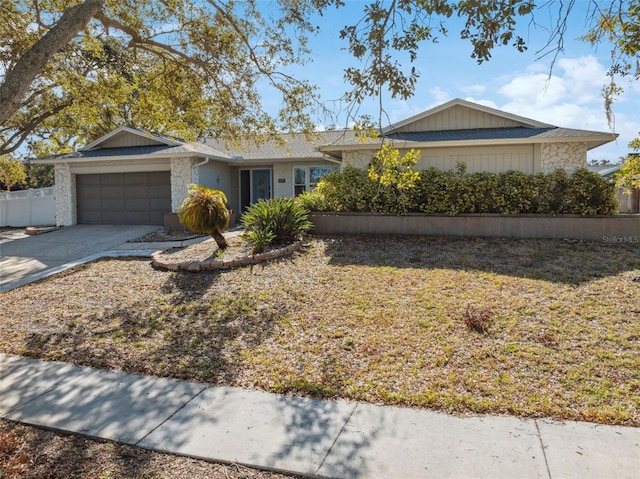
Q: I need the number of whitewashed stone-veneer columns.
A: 4